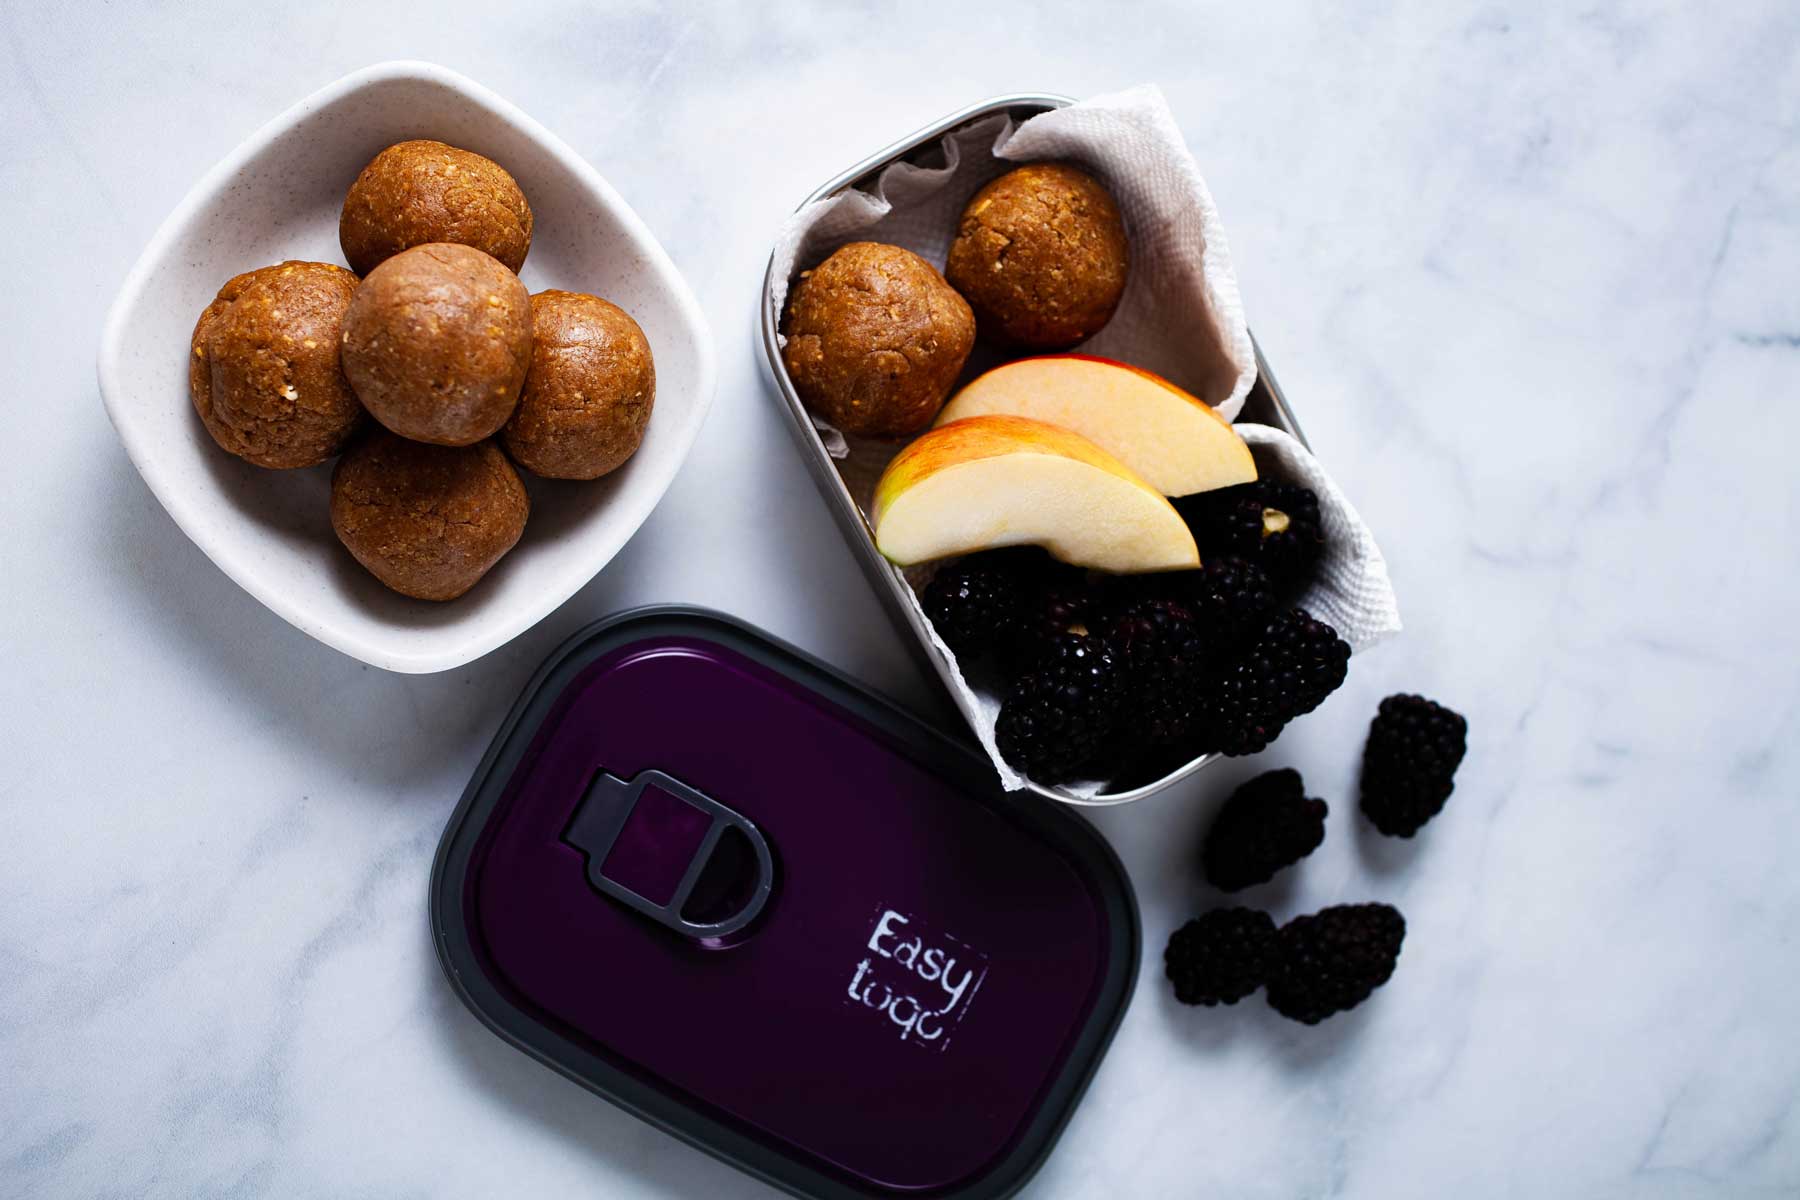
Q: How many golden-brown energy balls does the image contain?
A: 7